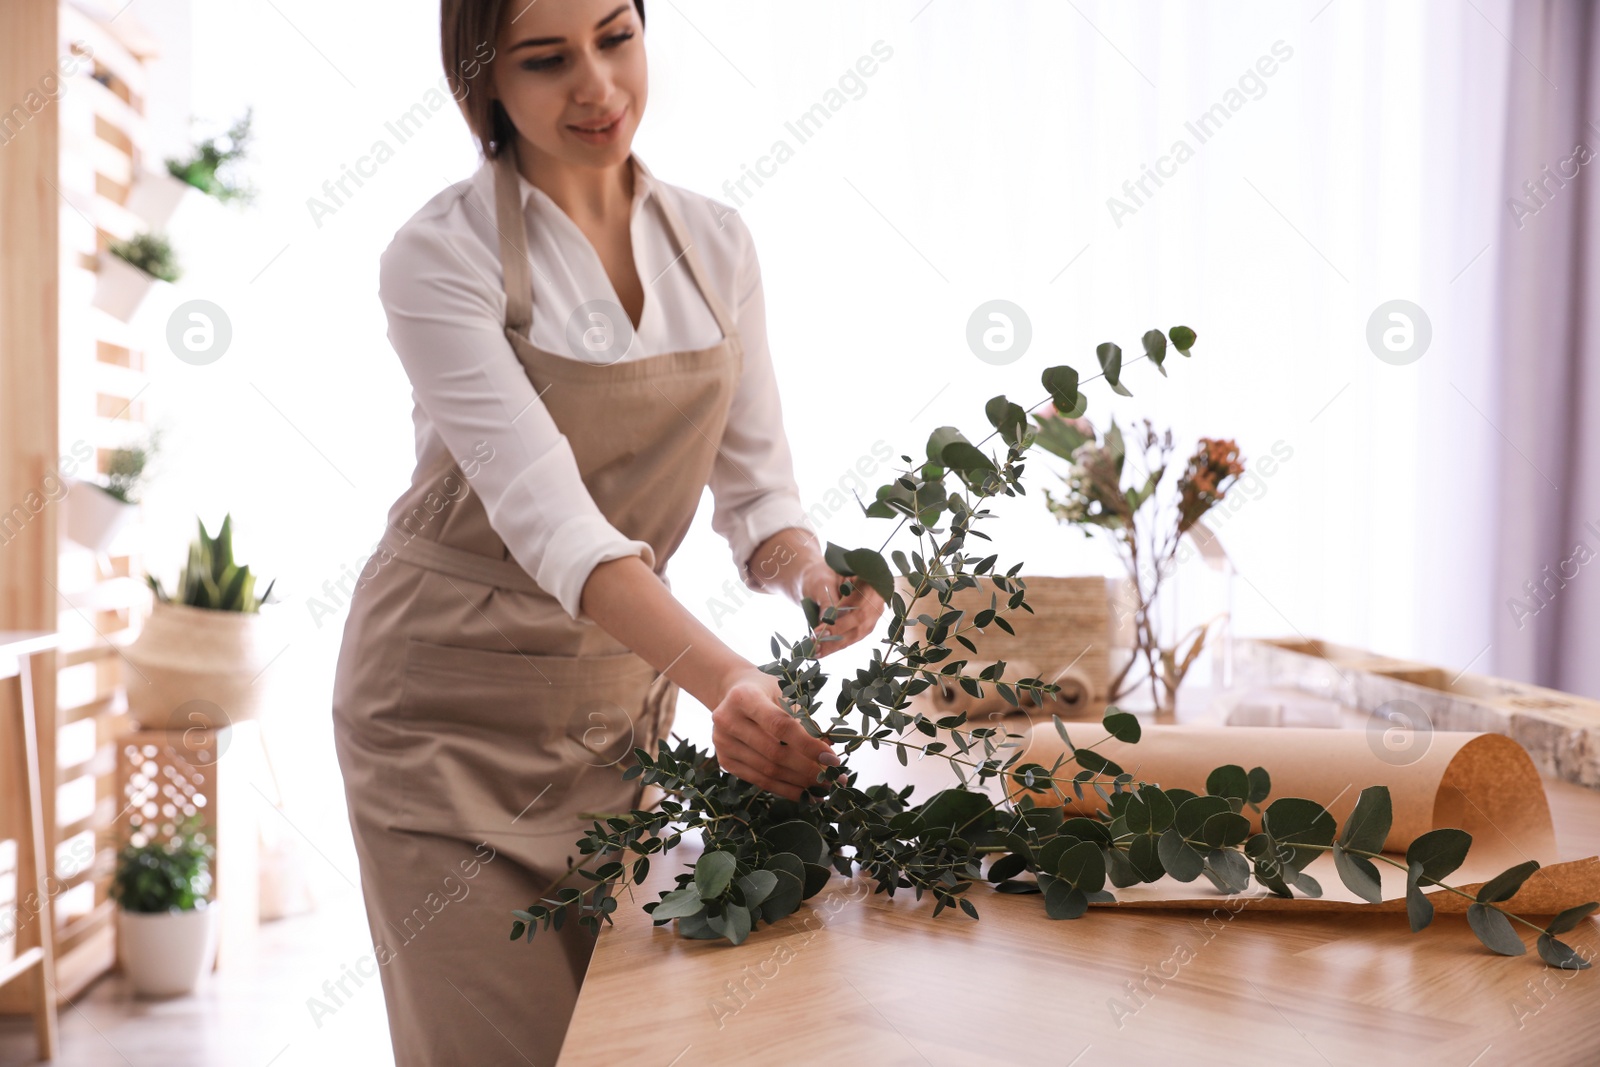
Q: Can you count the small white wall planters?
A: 3